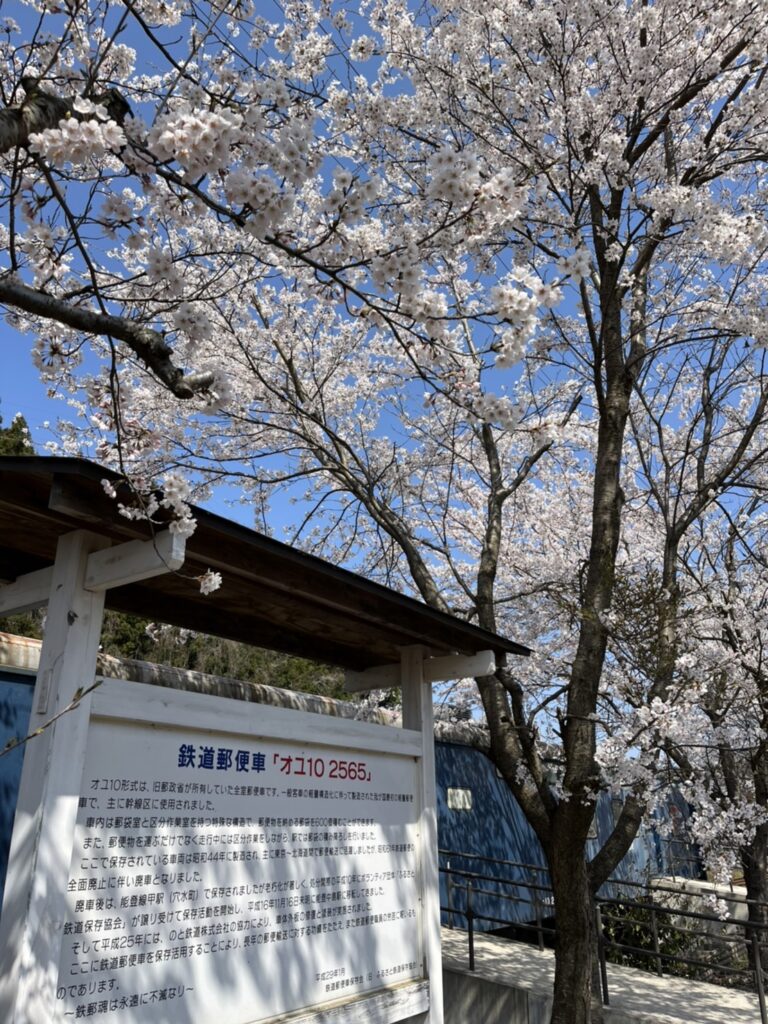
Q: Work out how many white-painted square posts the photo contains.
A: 2